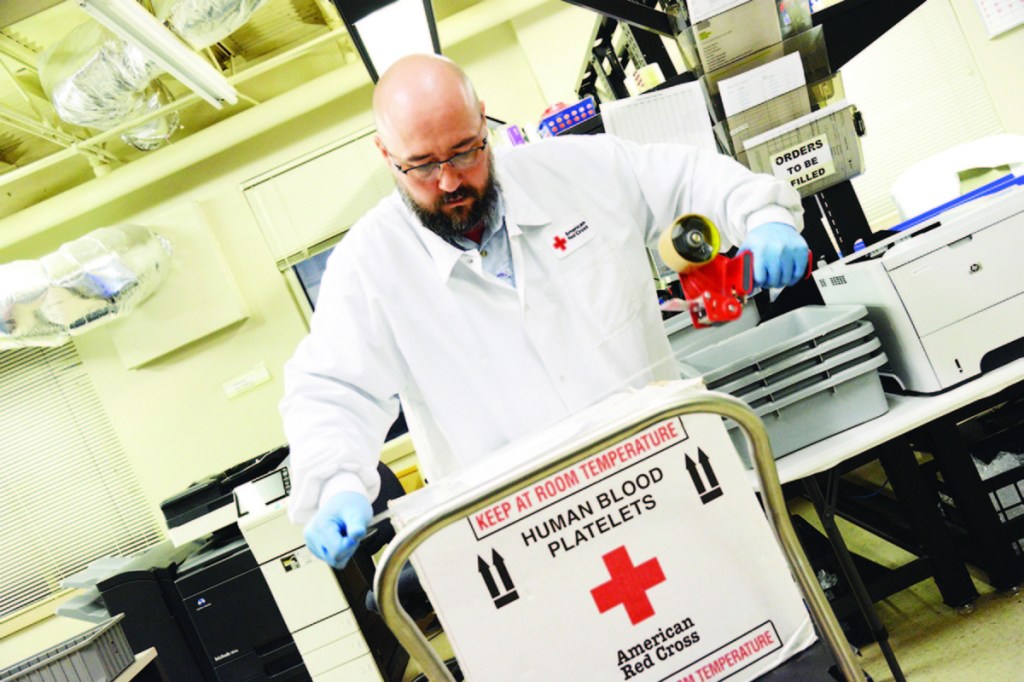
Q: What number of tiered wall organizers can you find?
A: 1